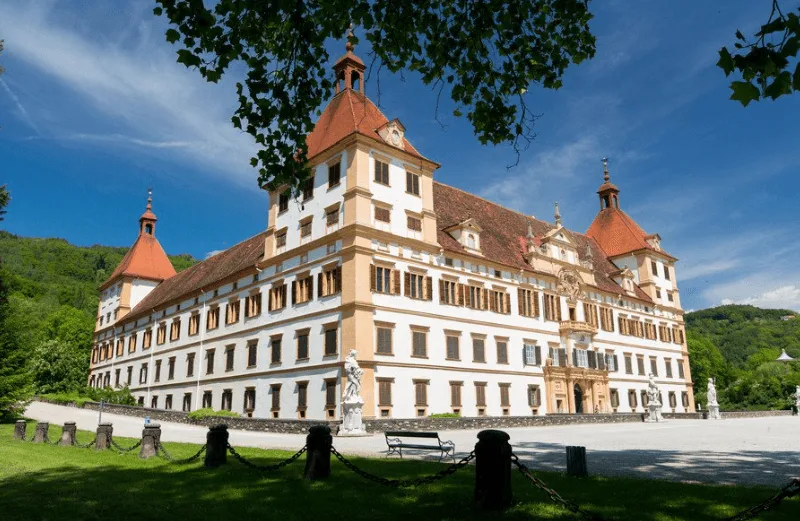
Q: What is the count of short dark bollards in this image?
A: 8